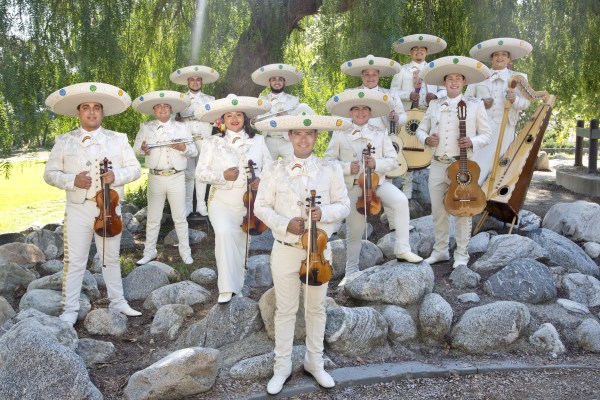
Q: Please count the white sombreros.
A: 11